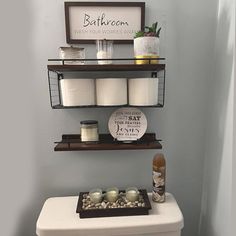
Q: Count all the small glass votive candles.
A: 3